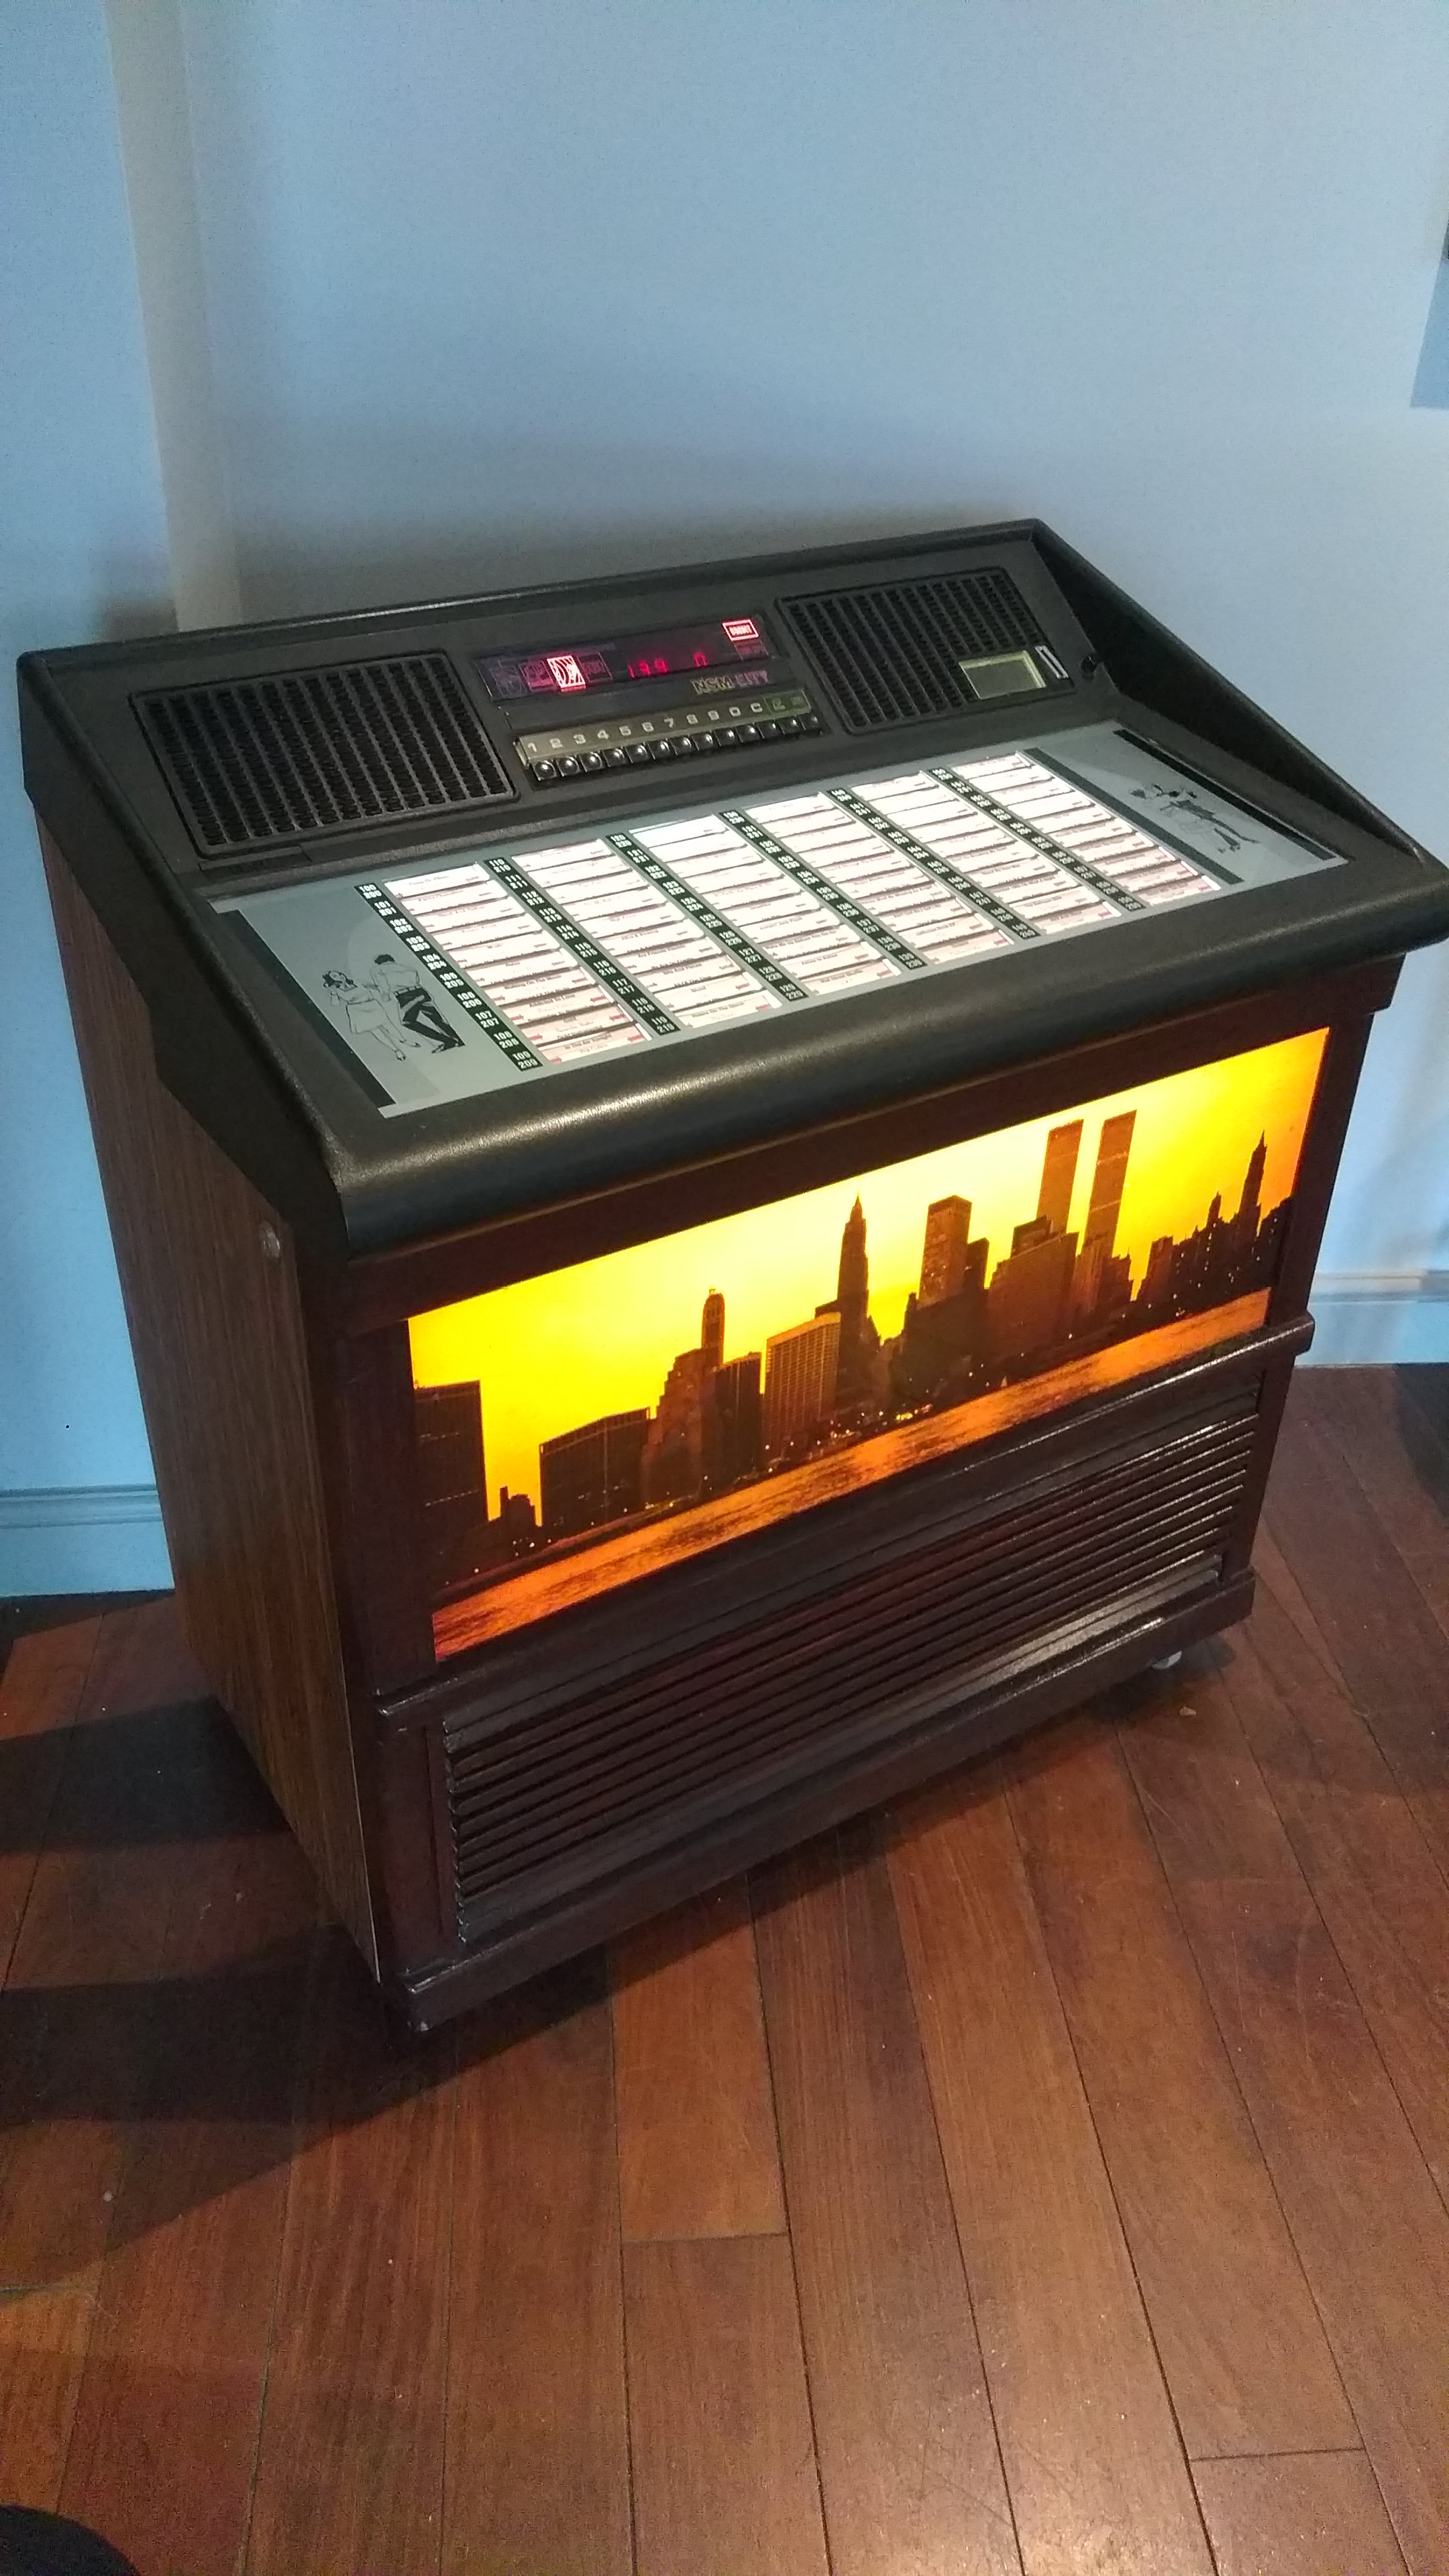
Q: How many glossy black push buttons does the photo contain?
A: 13